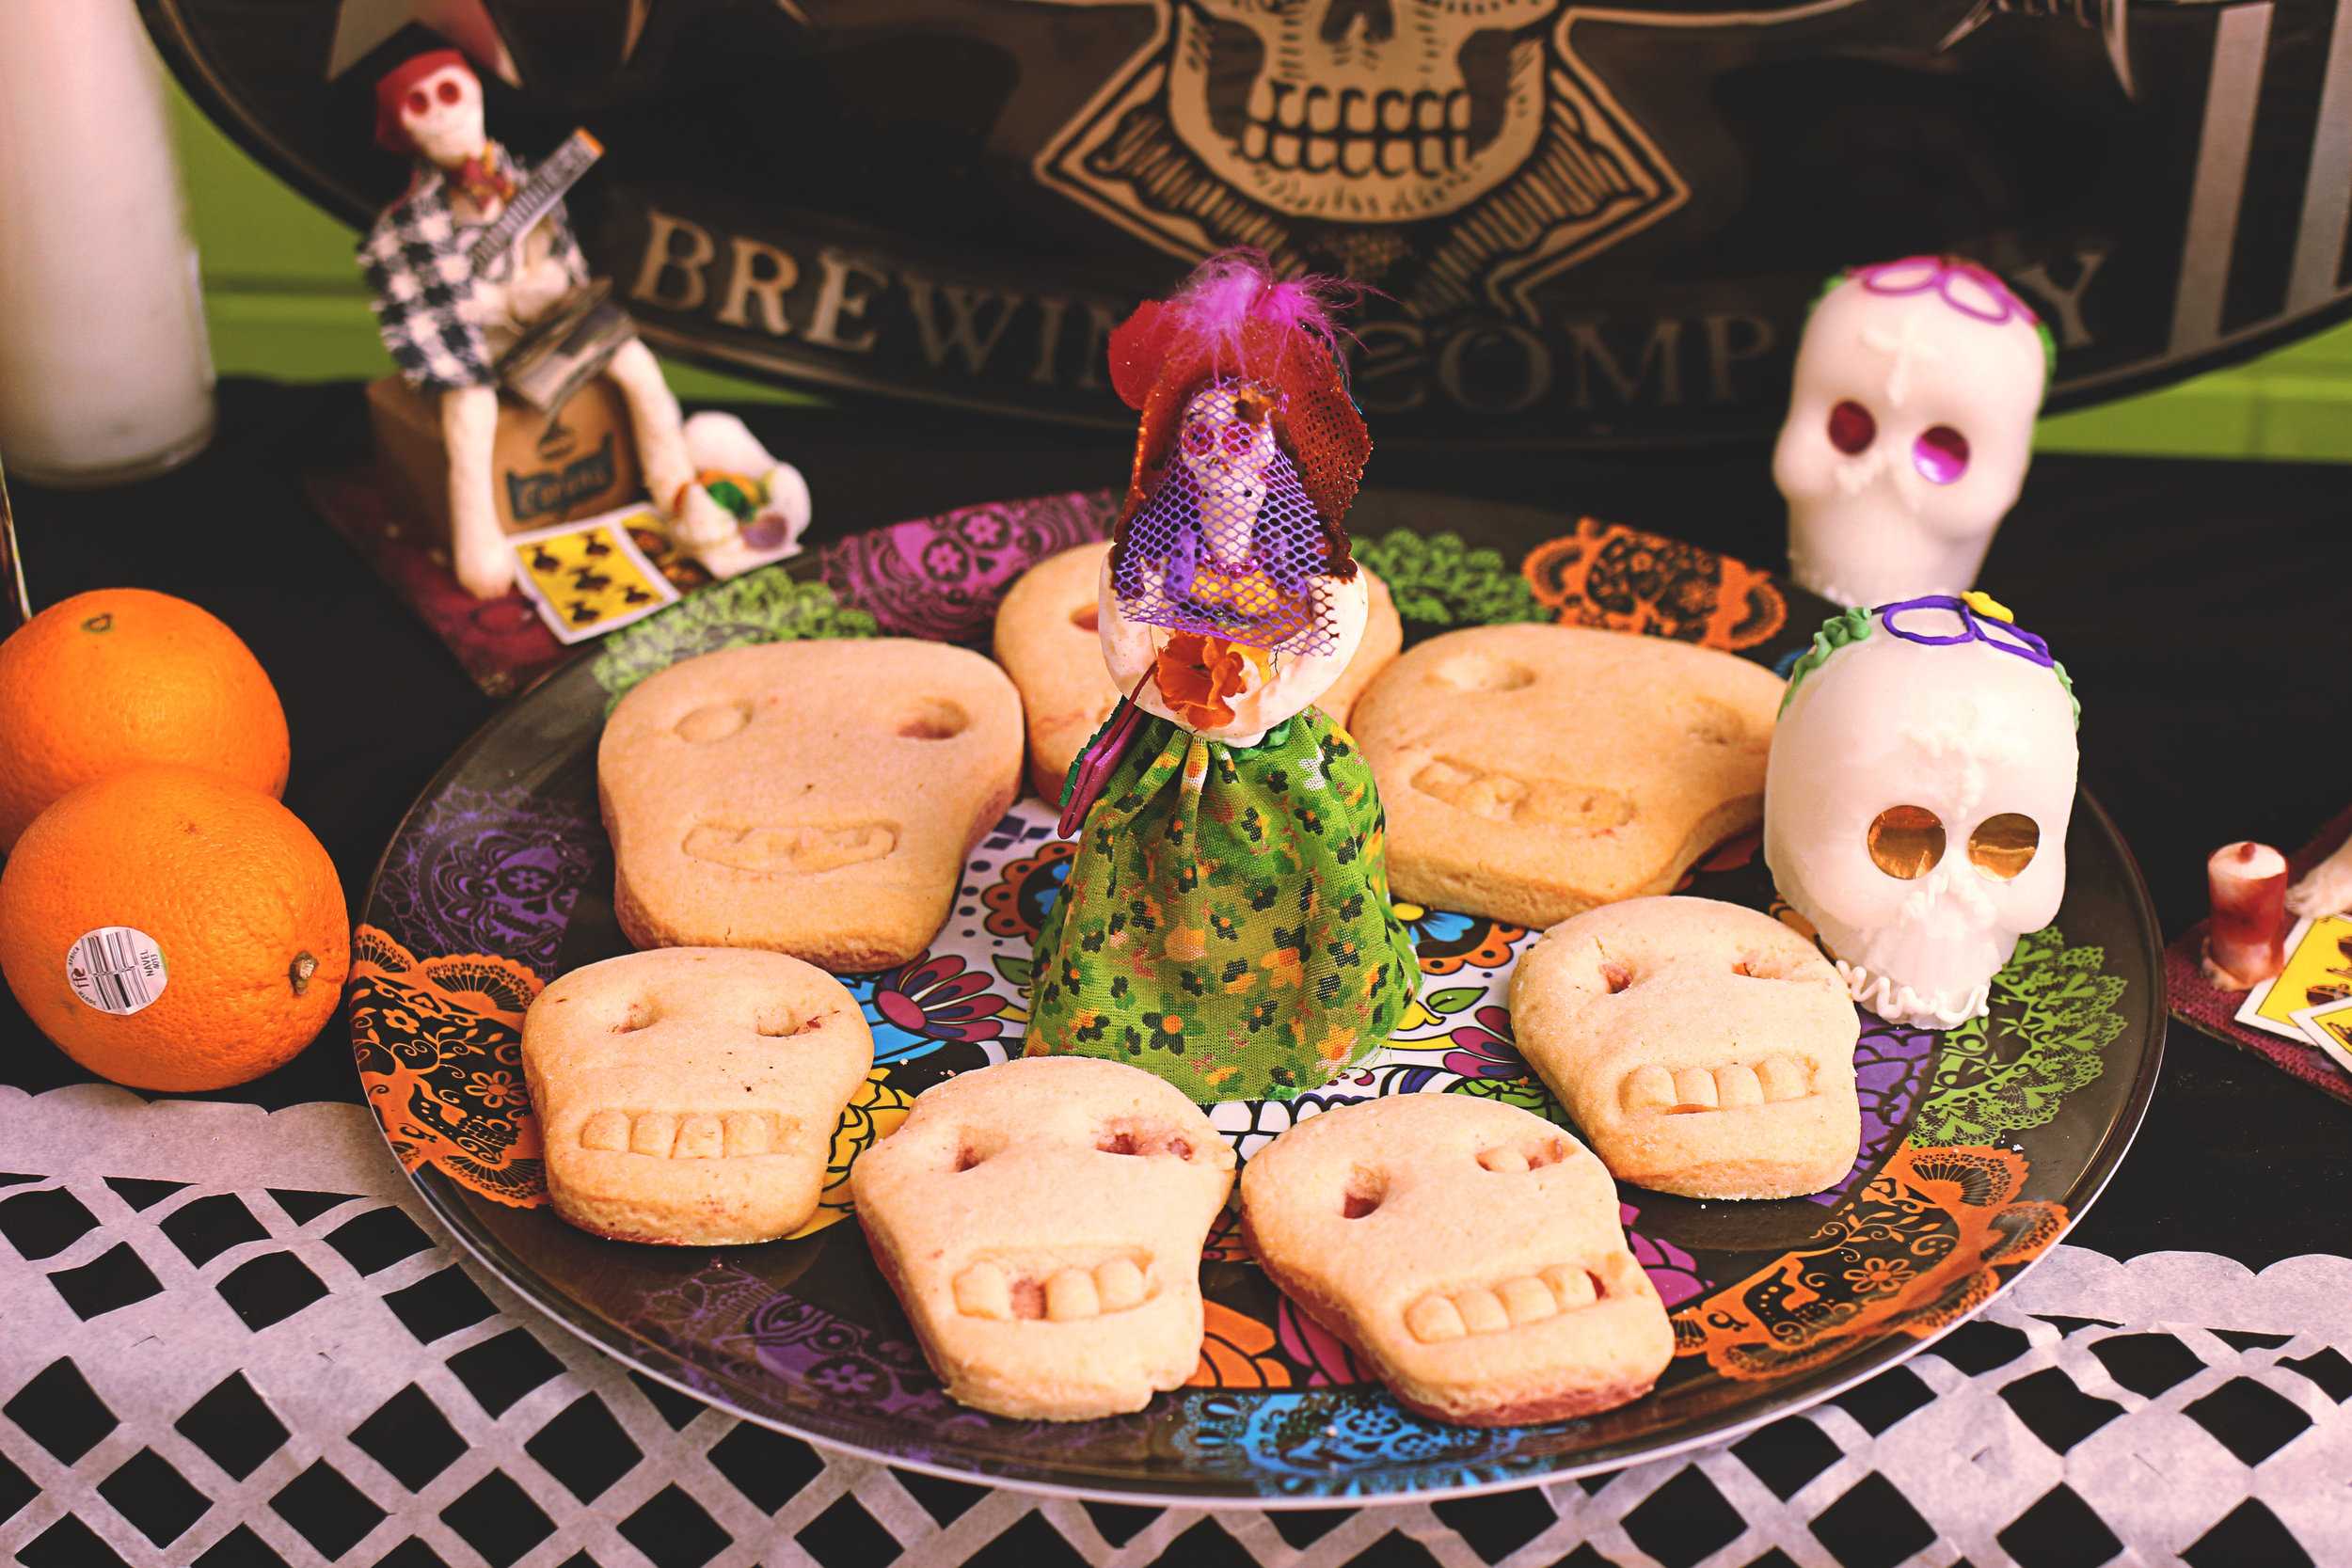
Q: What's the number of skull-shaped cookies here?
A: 7